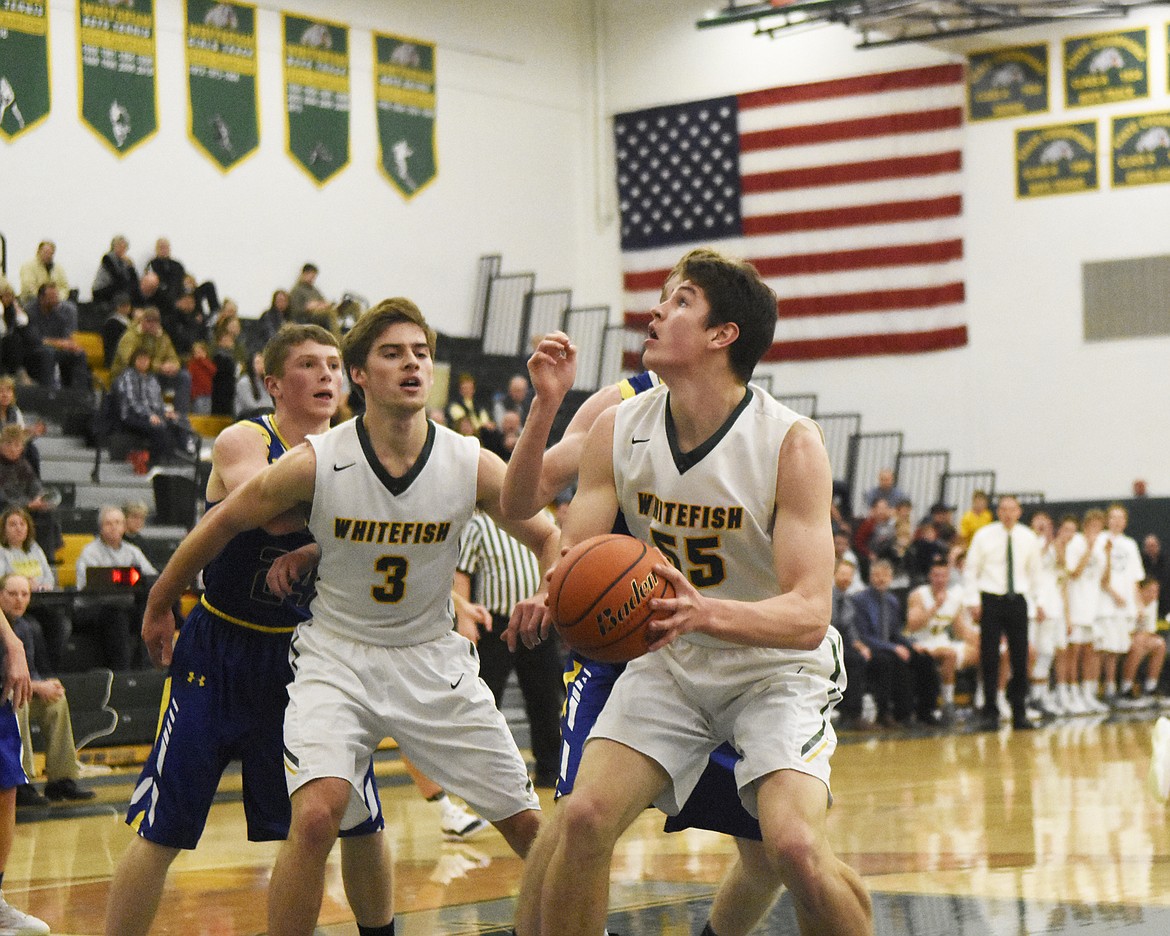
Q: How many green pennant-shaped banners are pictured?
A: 5